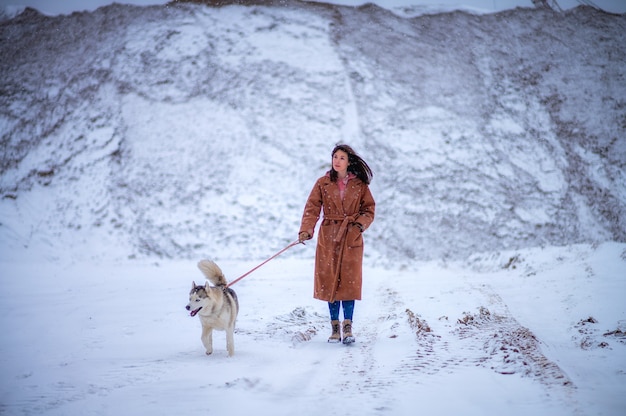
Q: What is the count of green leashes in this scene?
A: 0